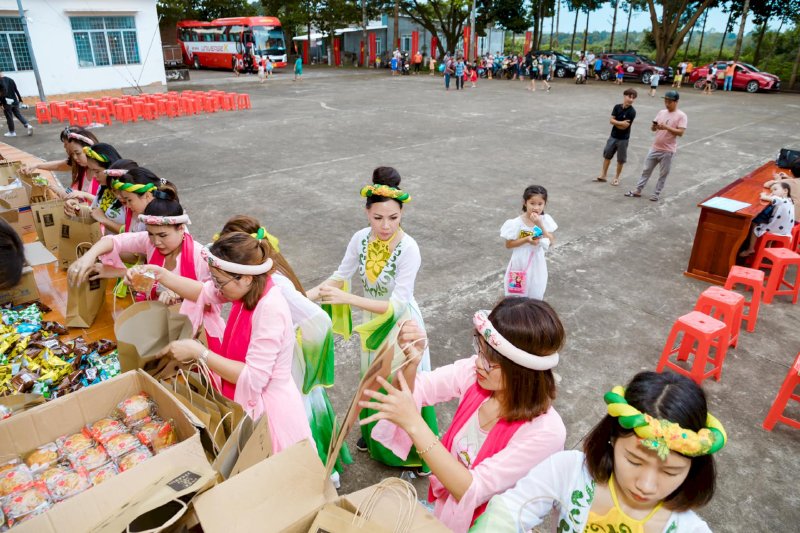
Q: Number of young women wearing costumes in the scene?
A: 10